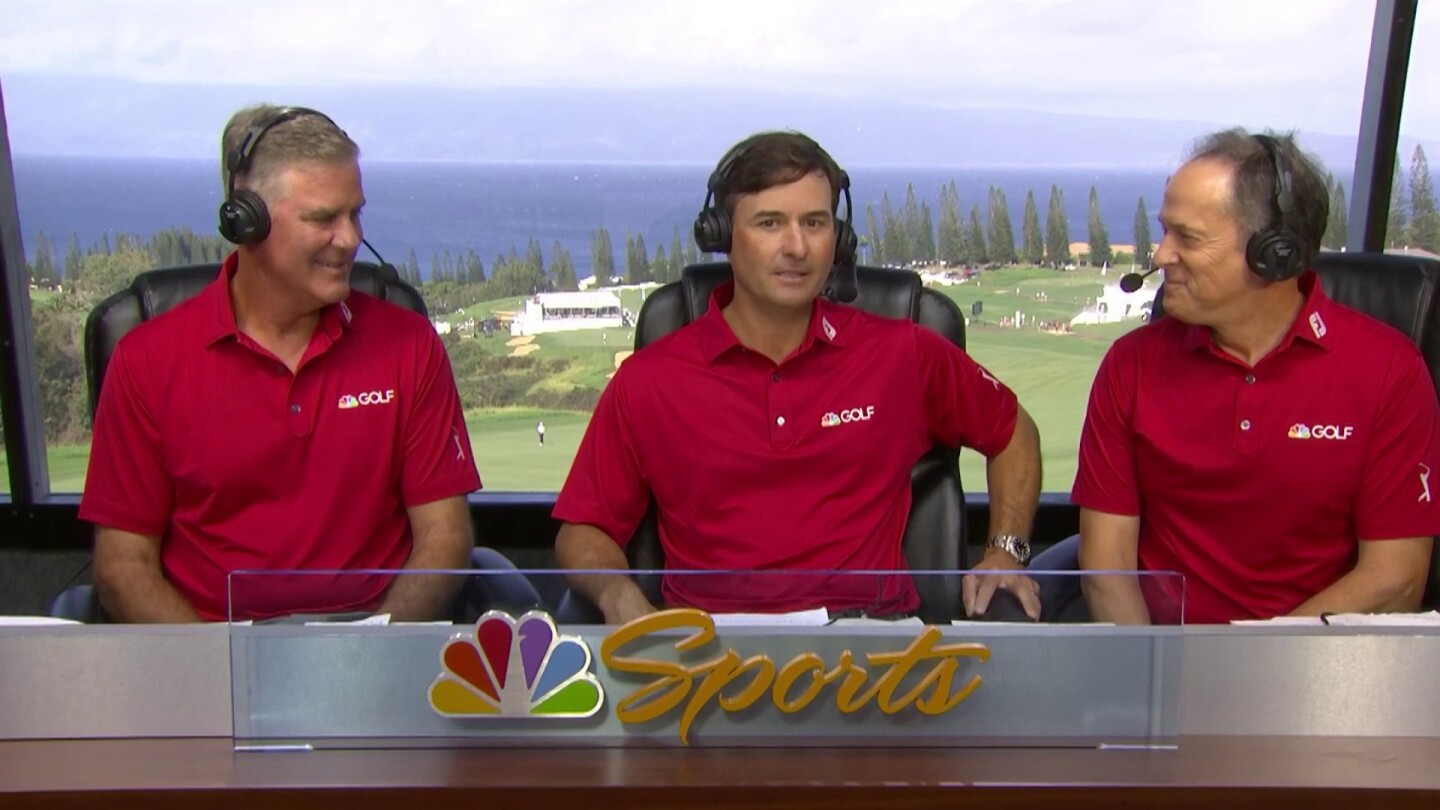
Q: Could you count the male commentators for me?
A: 3